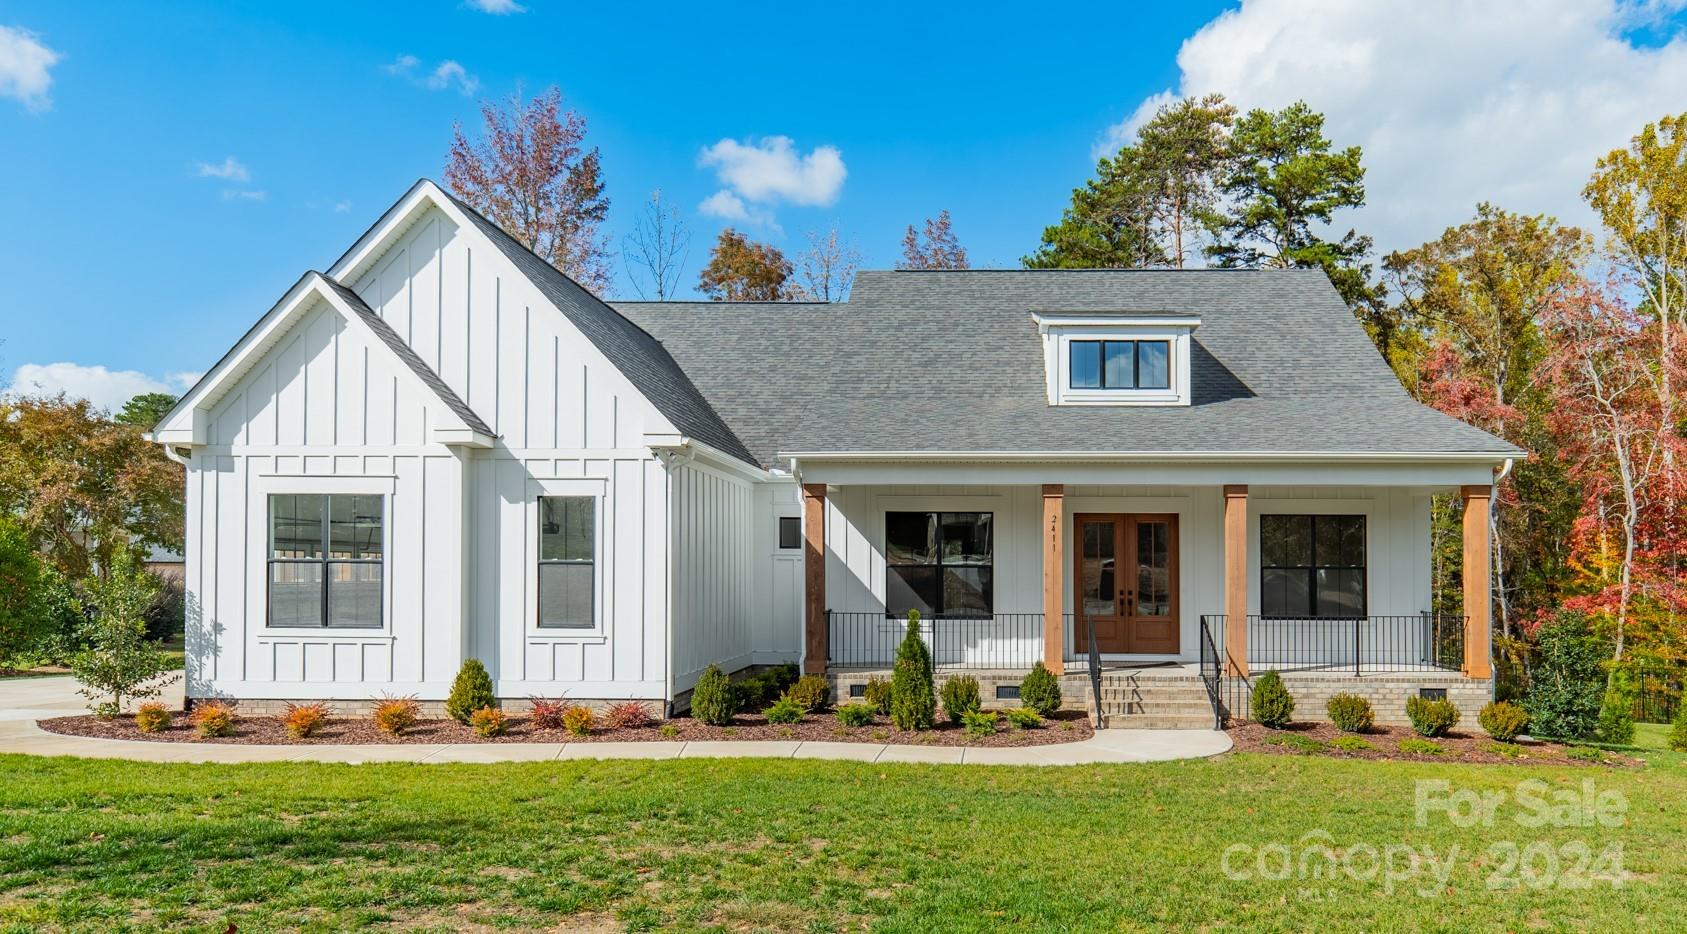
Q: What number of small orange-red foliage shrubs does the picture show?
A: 8